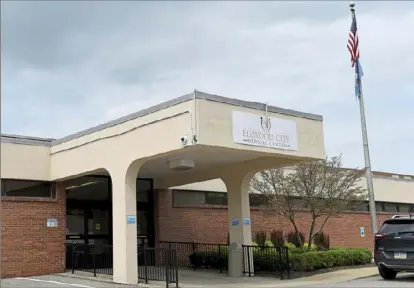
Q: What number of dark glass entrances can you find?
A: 1